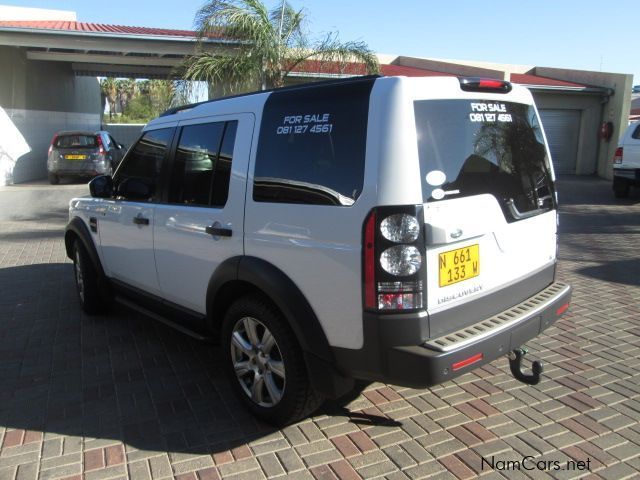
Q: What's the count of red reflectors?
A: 2